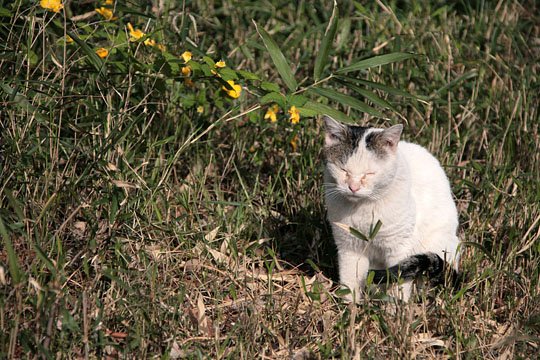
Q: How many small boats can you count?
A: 0